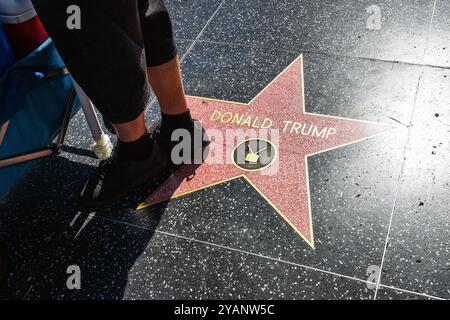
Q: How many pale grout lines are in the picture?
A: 4